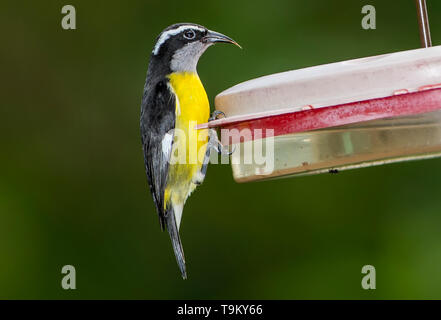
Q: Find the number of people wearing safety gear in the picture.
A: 0